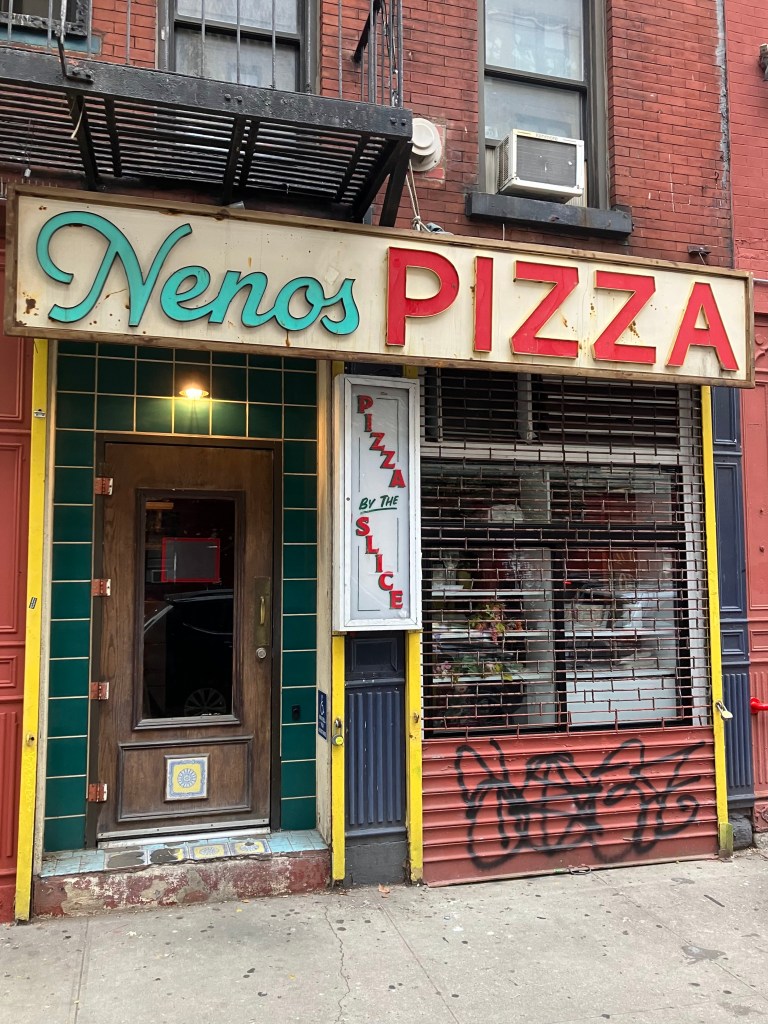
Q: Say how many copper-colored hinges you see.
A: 4